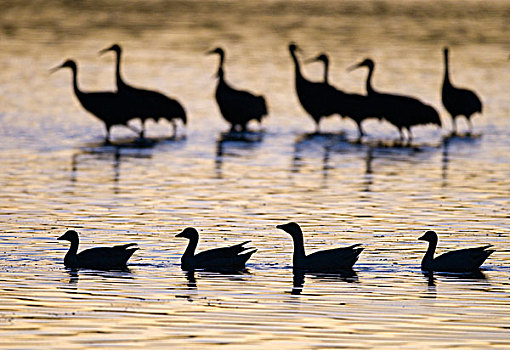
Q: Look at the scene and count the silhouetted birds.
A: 11